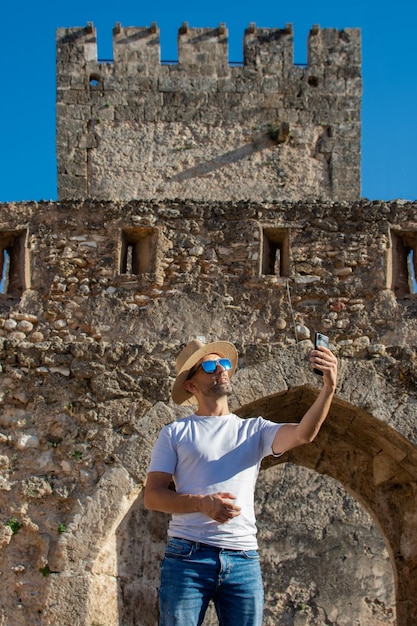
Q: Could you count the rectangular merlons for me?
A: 5